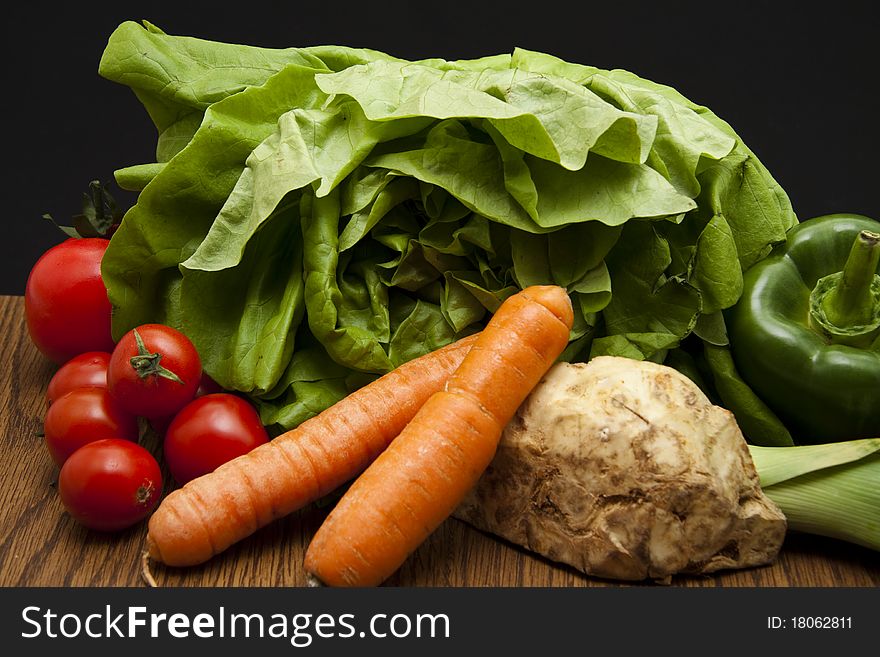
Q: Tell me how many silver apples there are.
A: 0